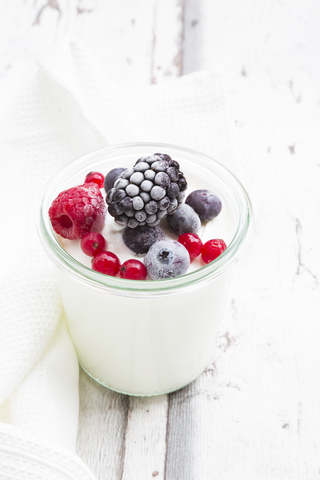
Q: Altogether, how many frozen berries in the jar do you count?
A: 13